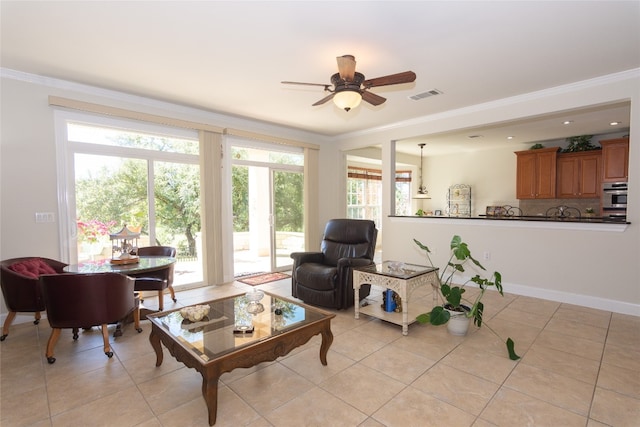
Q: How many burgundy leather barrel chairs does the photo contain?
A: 3